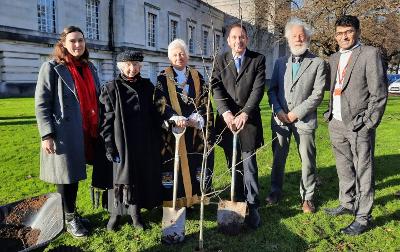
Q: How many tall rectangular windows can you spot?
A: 7